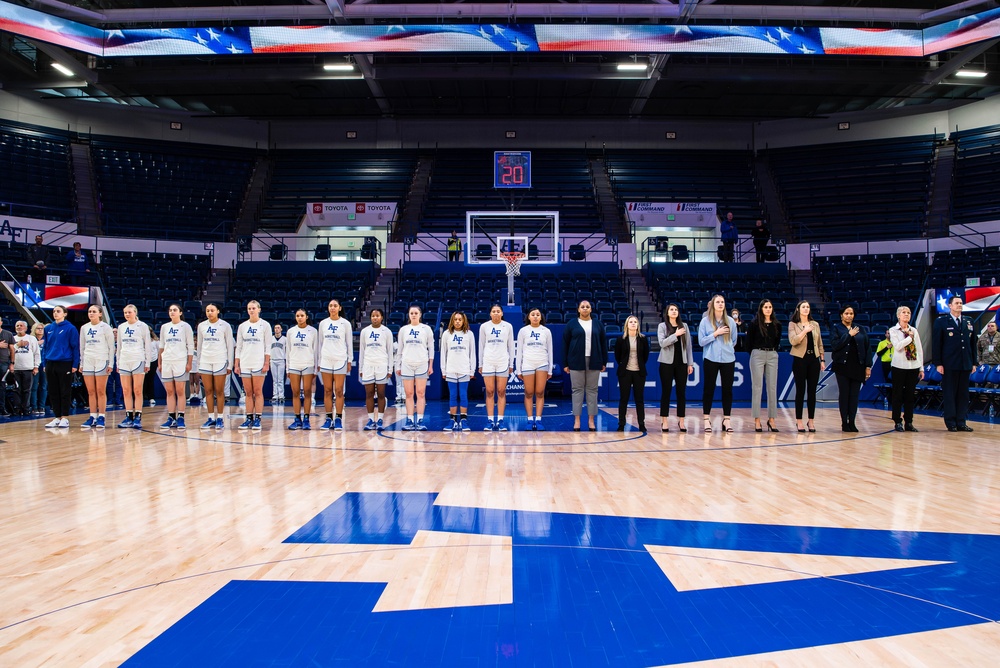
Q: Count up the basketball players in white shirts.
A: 12